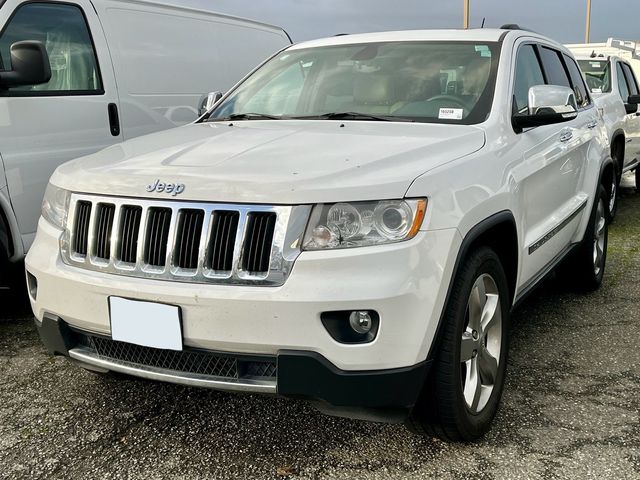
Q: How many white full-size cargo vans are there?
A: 1